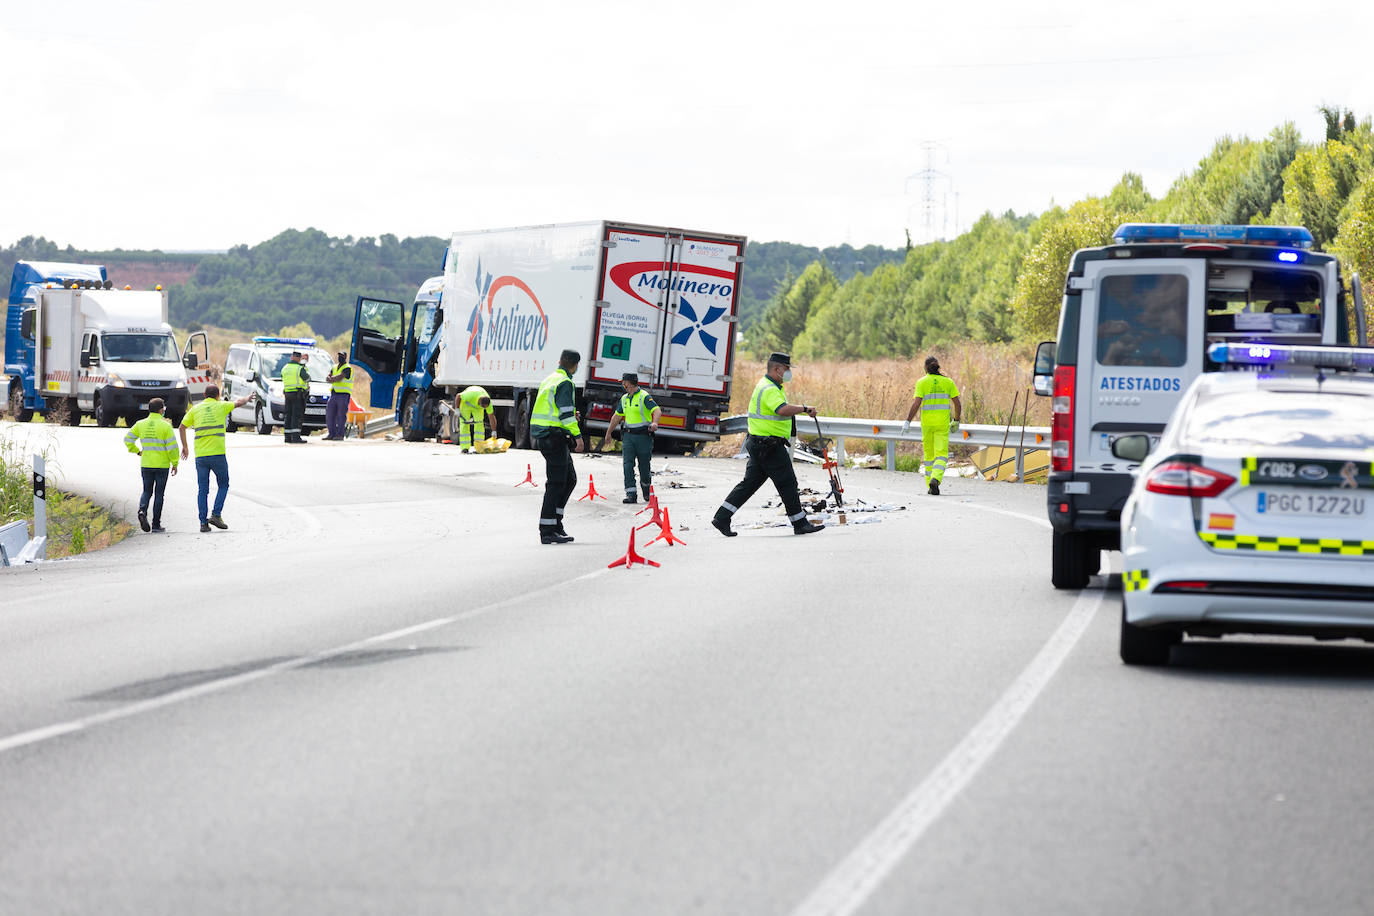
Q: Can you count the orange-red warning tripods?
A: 6